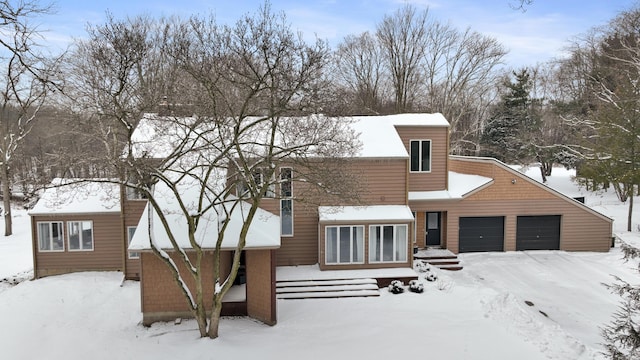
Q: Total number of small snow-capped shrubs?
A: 4